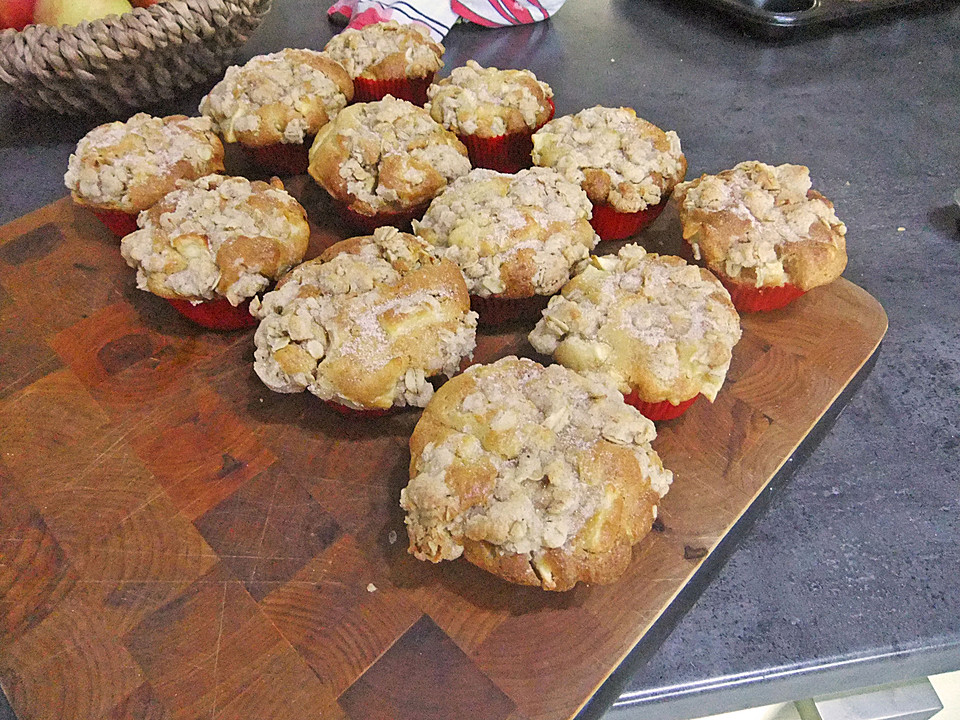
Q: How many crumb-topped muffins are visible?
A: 12